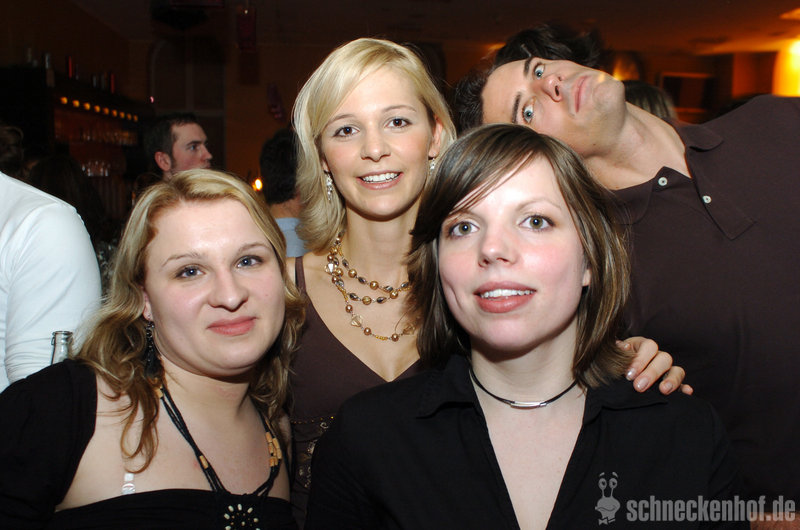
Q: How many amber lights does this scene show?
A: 9